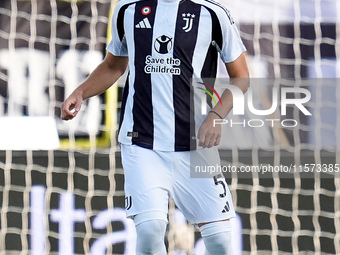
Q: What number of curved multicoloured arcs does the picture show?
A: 2